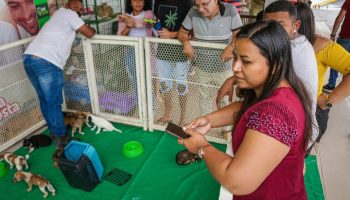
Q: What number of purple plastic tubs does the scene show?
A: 1